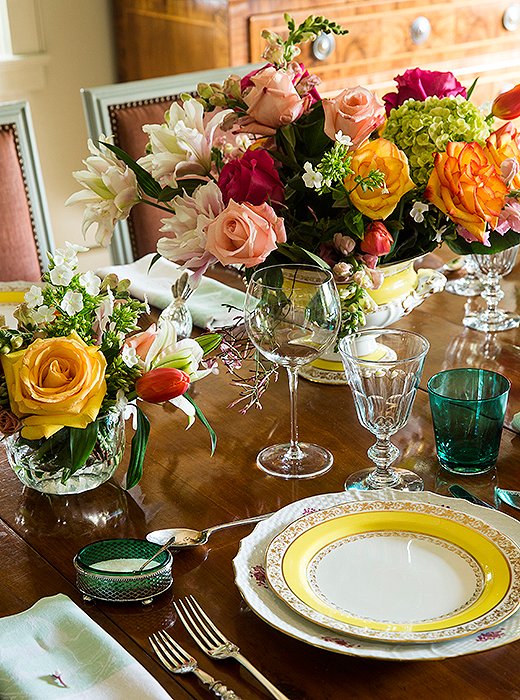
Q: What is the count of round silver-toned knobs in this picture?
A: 3